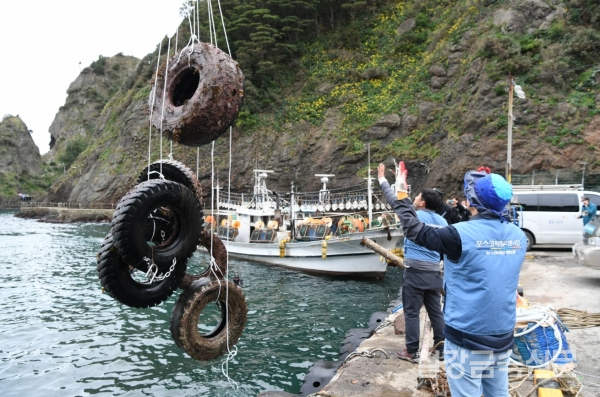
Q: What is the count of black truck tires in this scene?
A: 3